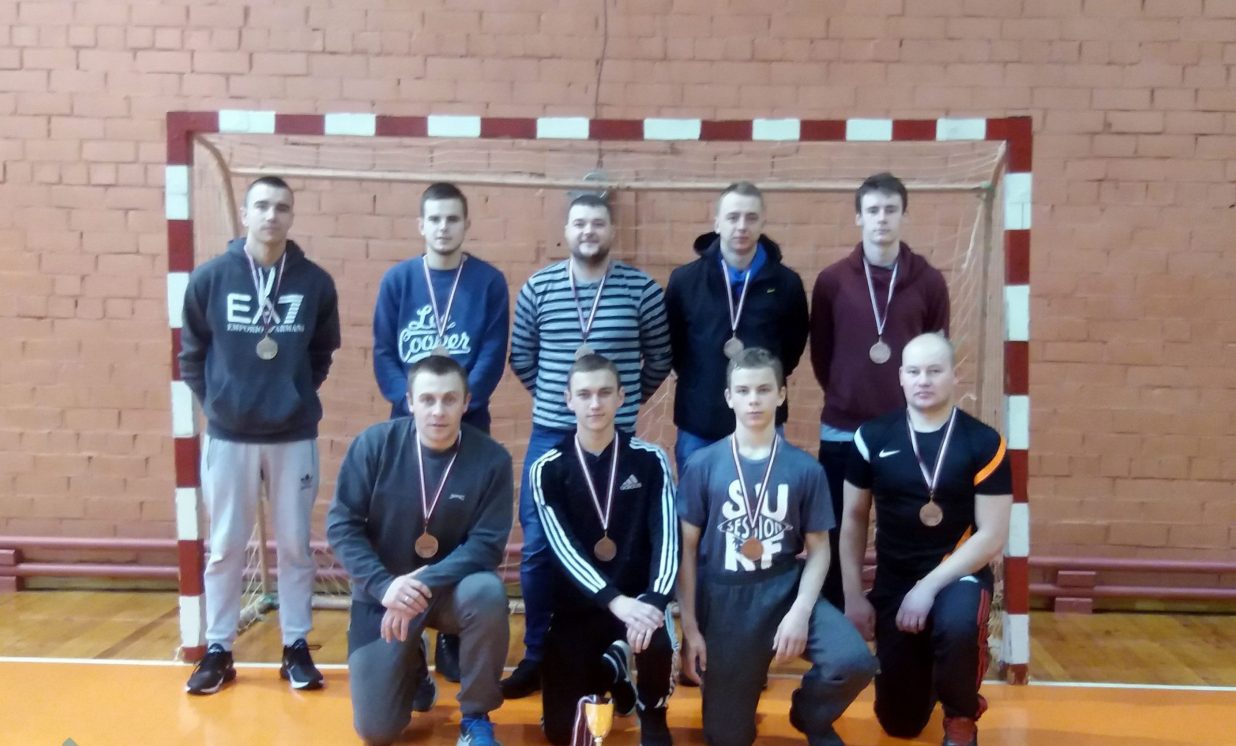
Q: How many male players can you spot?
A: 9